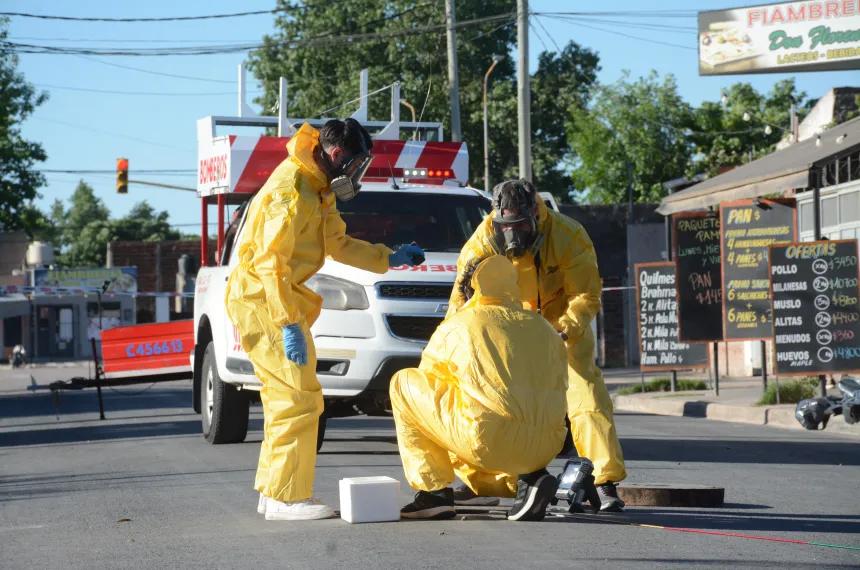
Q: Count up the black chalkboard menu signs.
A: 4